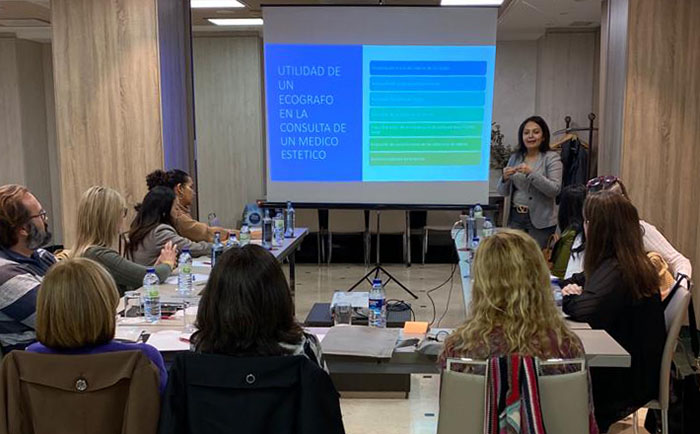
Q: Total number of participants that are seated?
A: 10